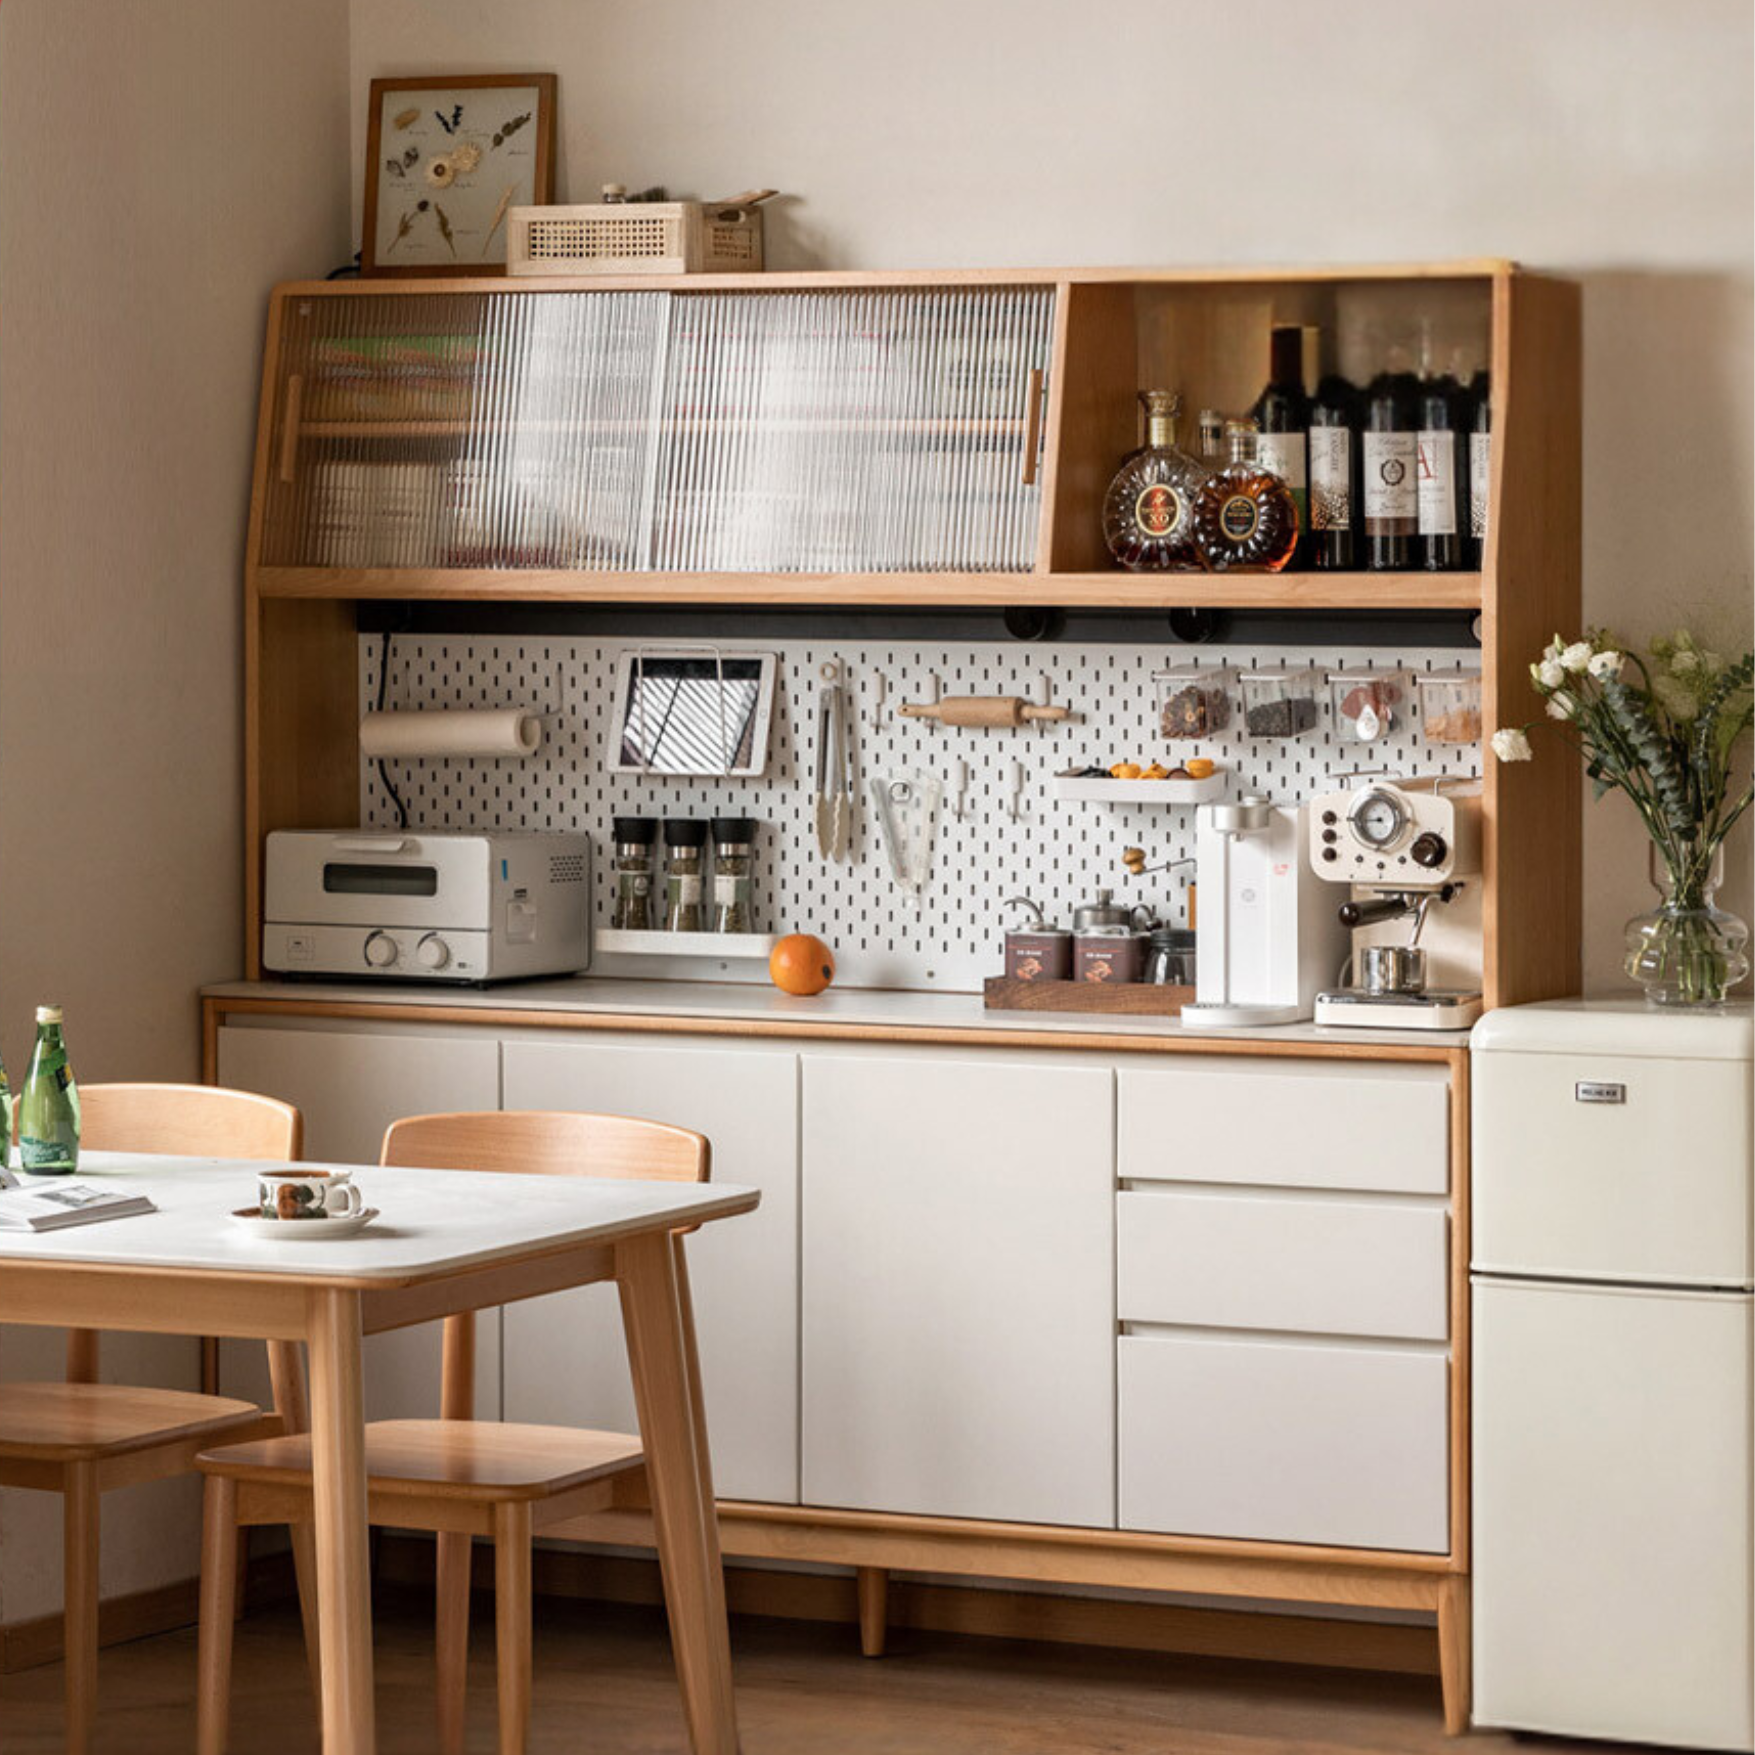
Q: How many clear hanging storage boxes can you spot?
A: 4